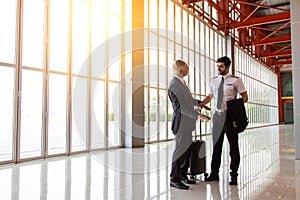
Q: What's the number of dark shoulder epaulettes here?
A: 2